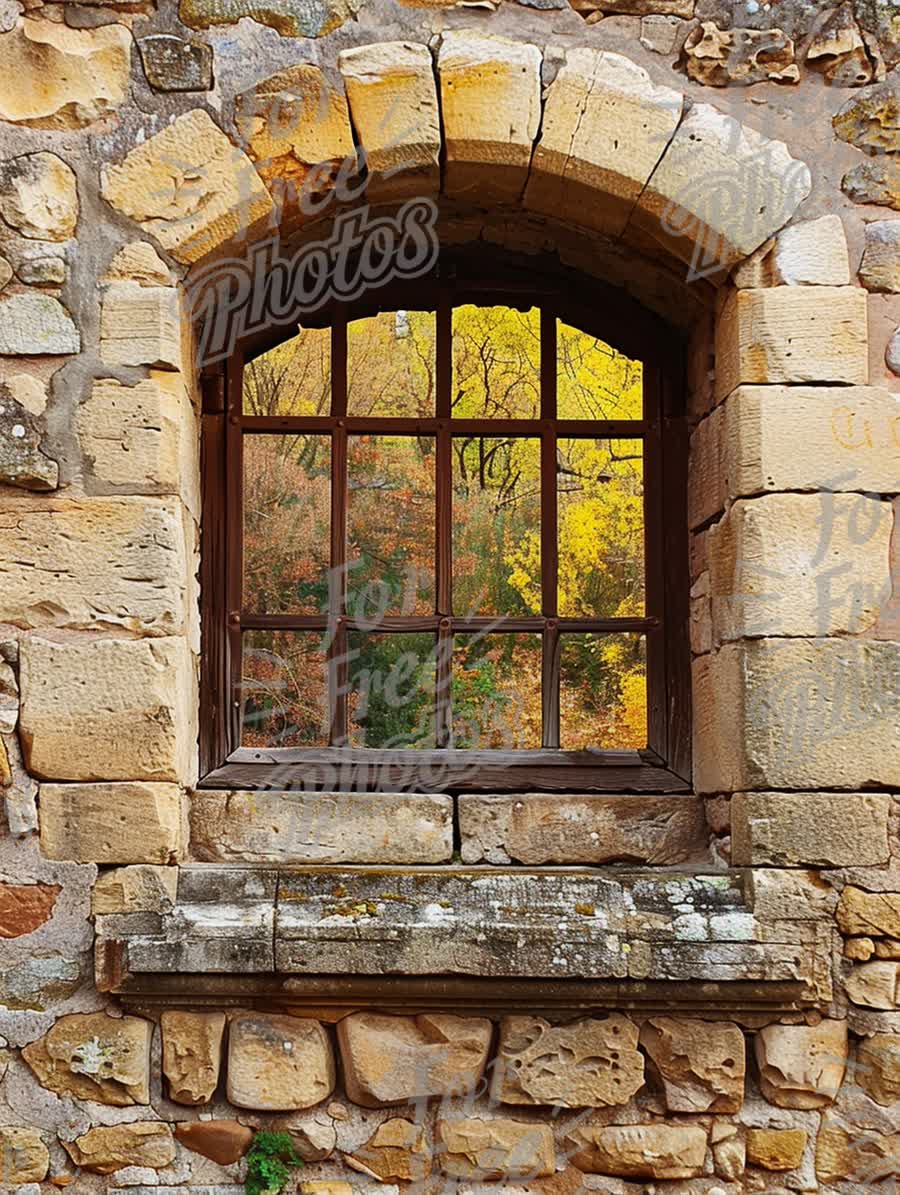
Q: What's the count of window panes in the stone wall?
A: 12